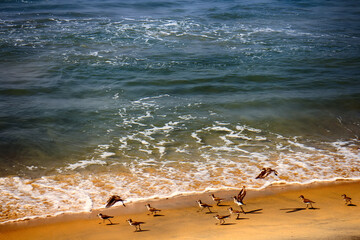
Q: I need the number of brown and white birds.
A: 12